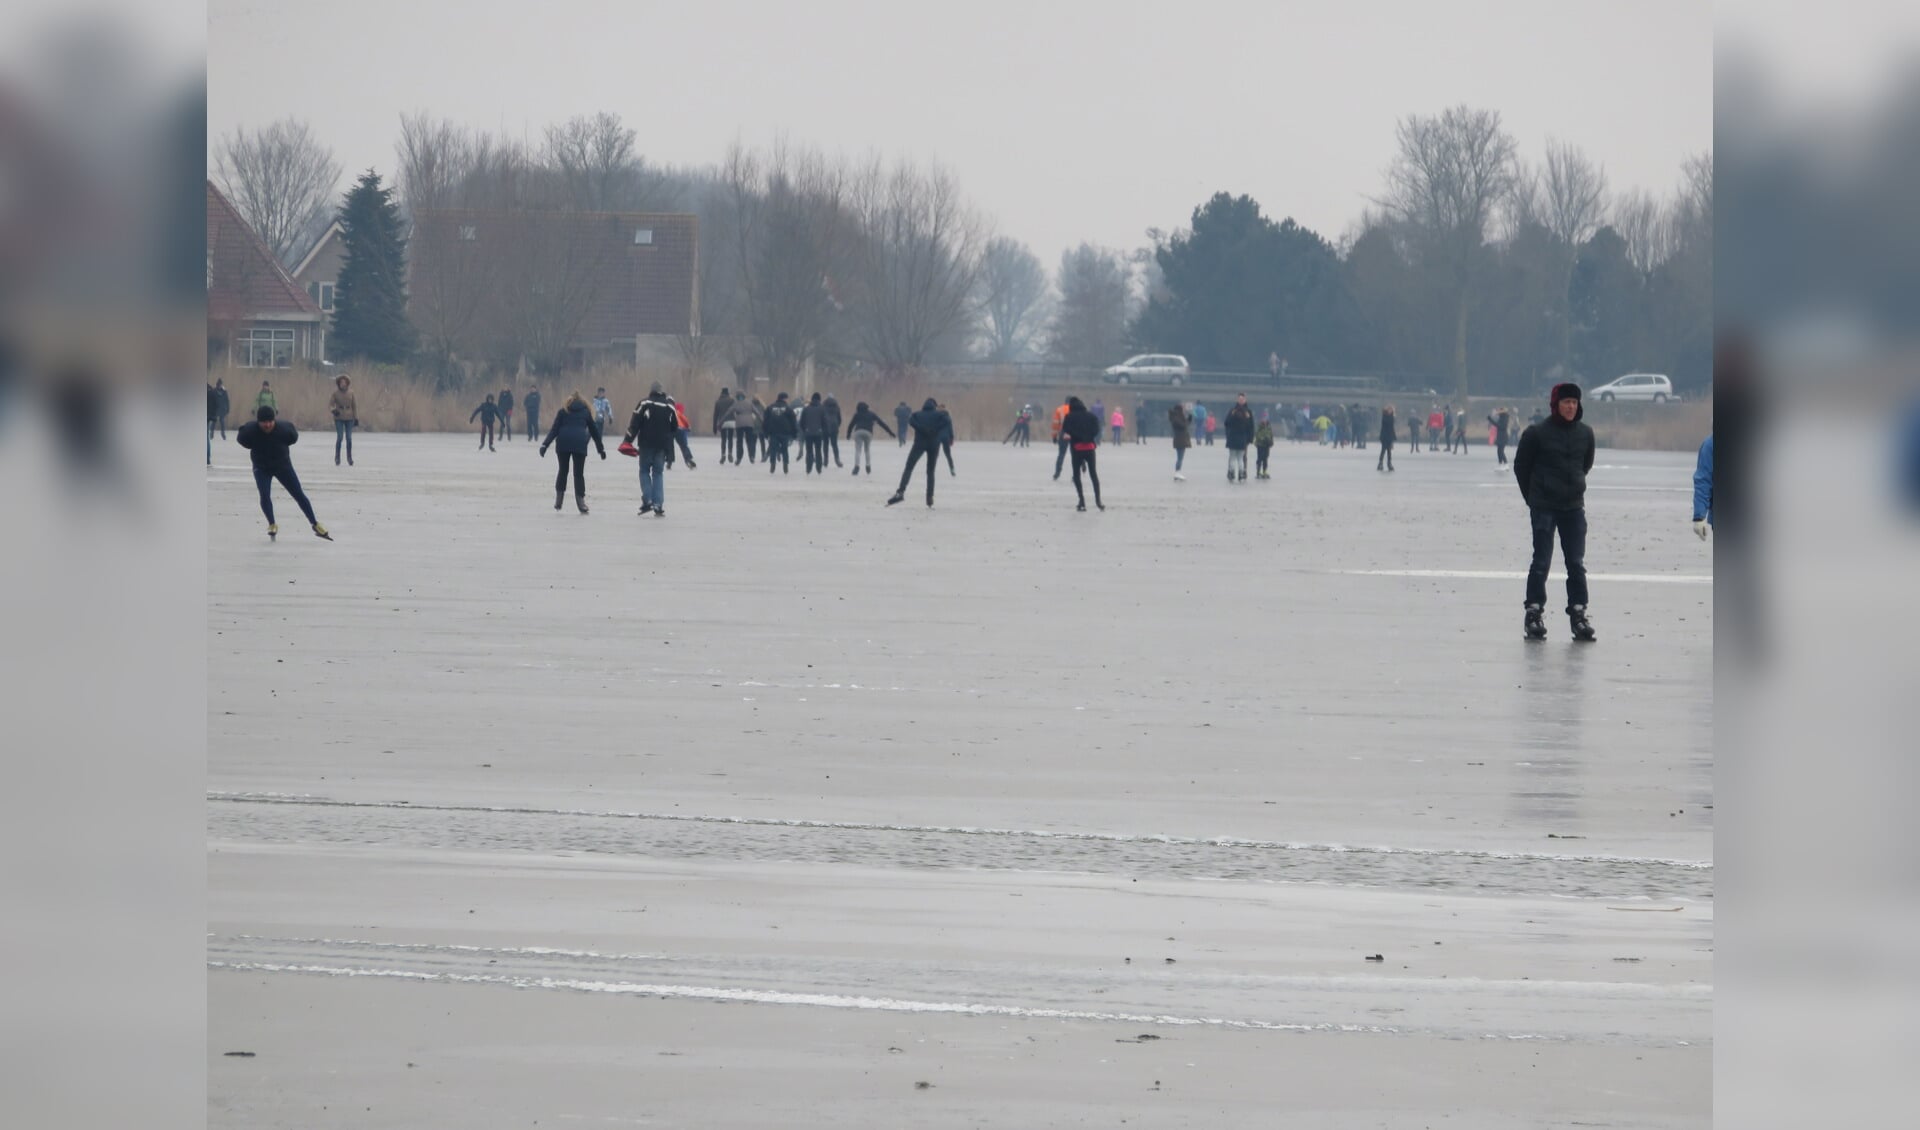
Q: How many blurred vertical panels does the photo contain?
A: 2